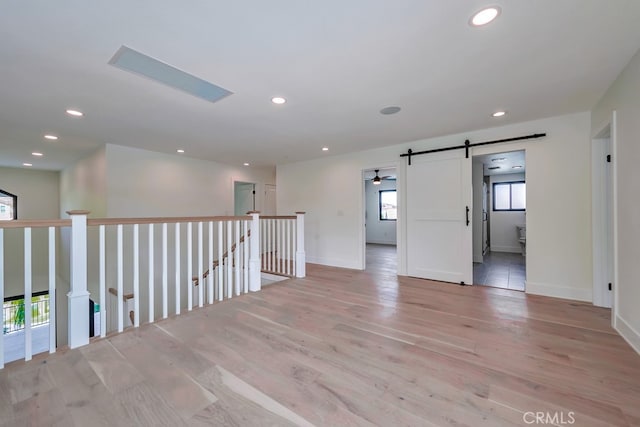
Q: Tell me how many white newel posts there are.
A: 3